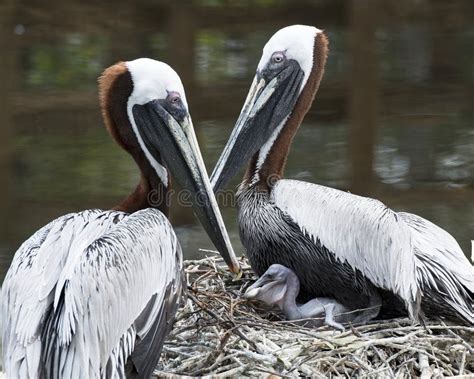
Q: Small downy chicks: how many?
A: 1